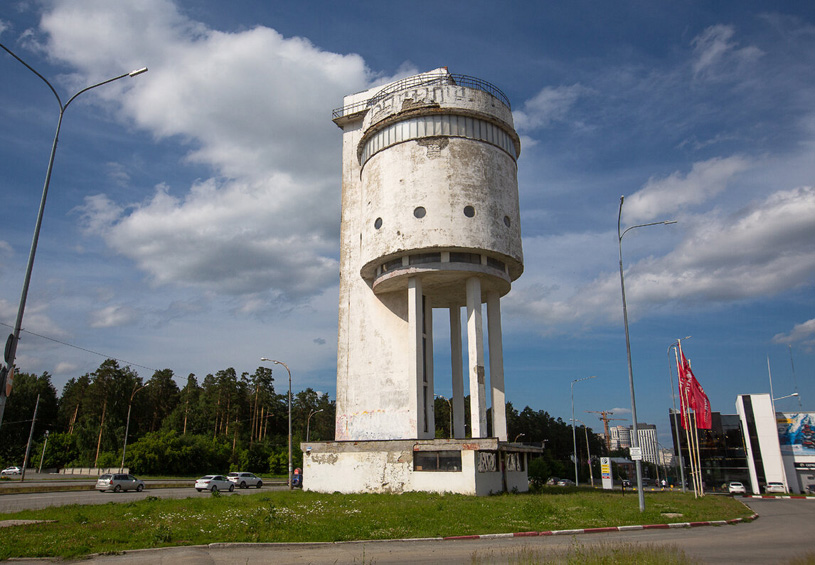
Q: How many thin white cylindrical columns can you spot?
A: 4